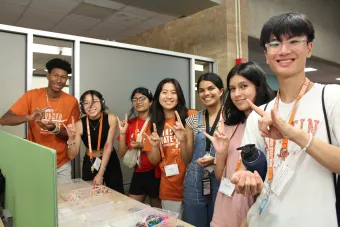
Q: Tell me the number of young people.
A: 7